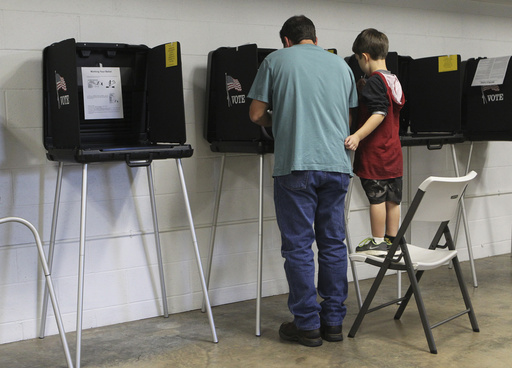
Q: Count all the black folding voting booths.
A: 4